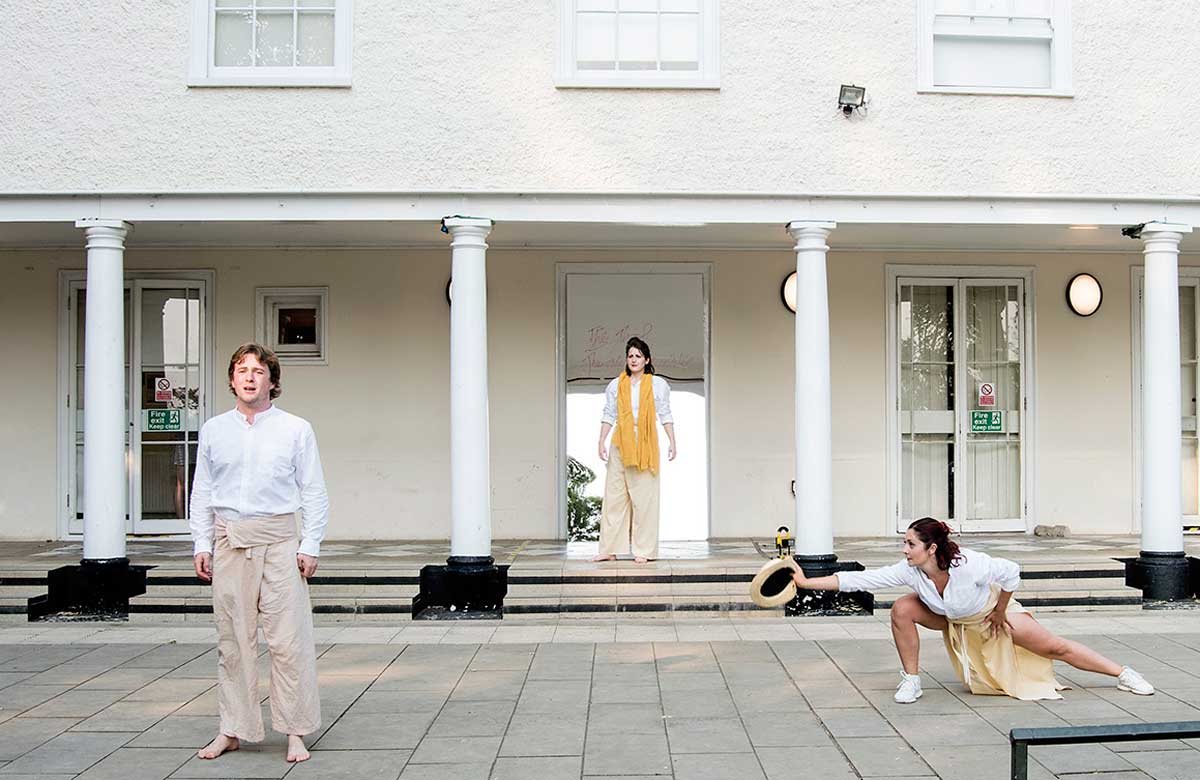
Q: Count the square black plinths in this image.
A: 4